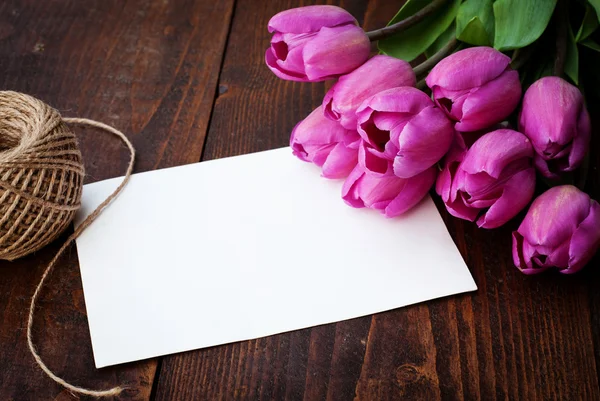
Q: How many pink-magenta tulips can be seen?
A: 9